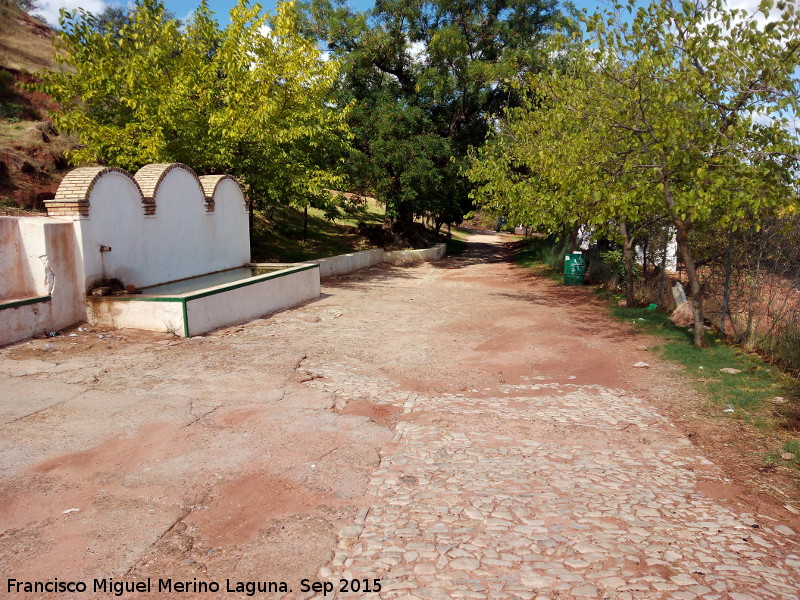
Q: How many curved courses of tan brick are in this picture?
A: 3